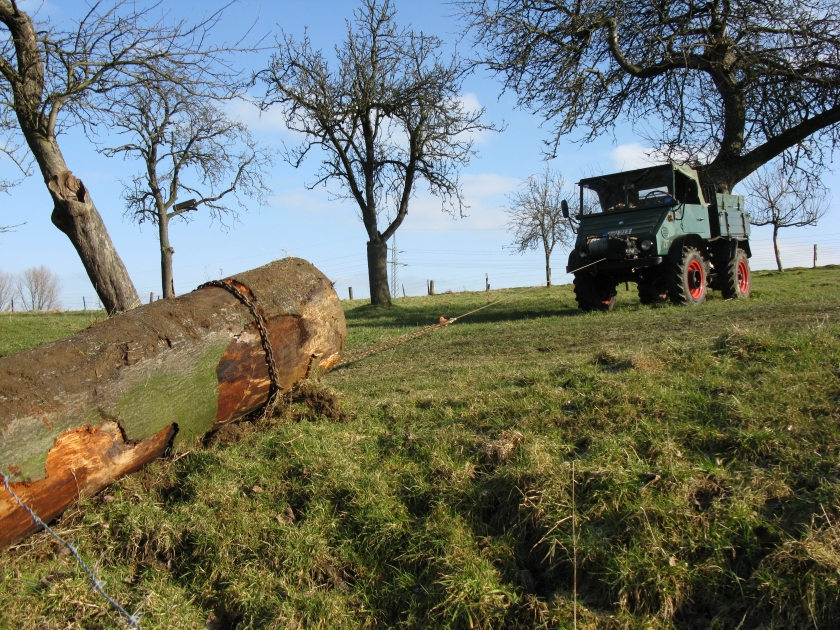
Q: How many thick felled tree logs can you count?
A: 1